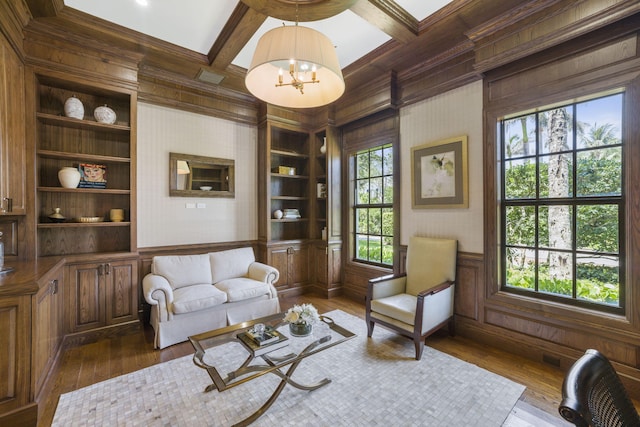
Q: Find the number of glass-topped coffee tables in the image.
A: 1